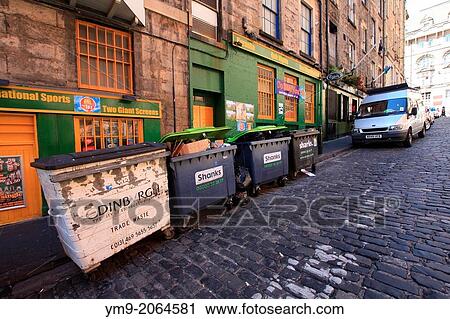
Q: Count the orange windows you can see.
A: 5